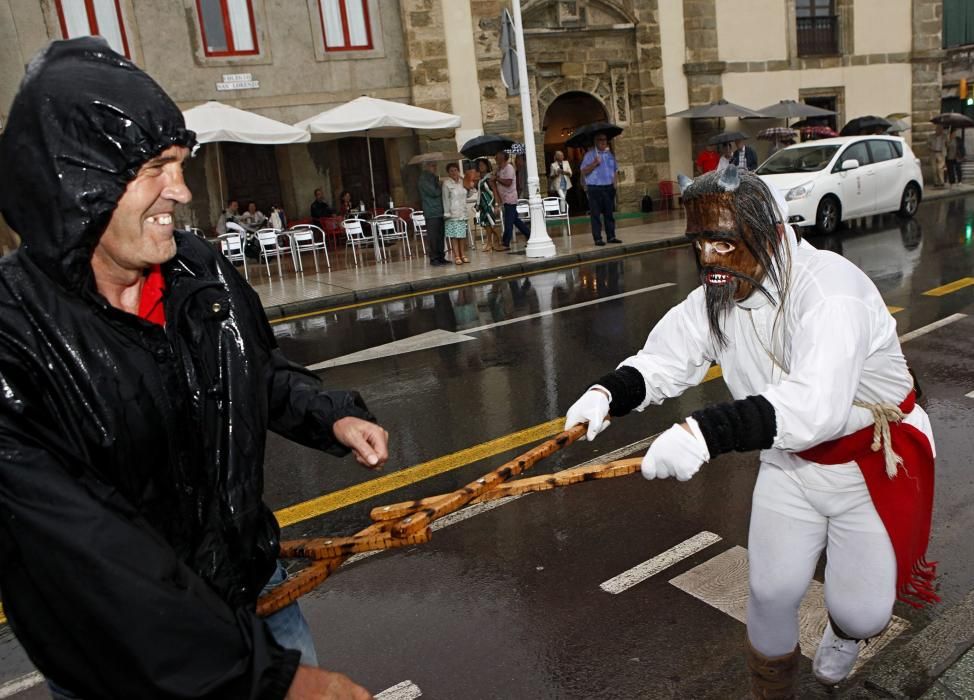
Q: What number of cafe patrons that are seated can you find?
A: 4